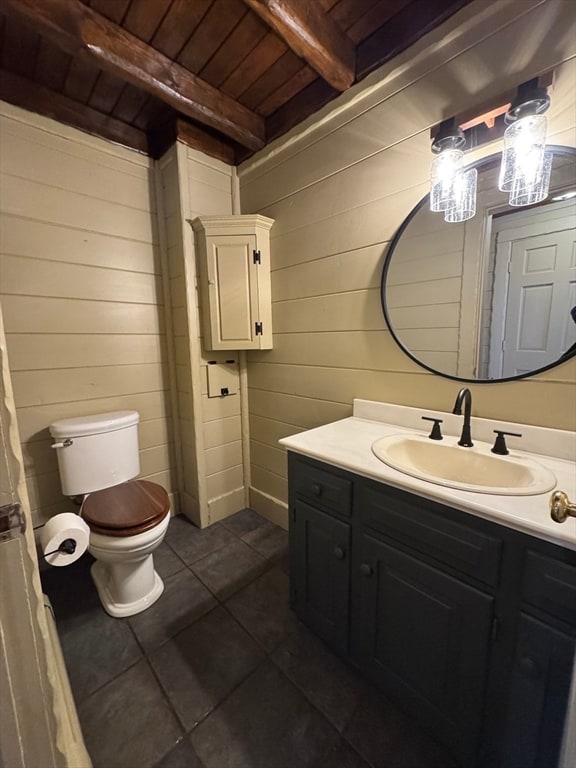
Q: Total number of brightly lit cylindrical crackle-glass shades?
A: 2